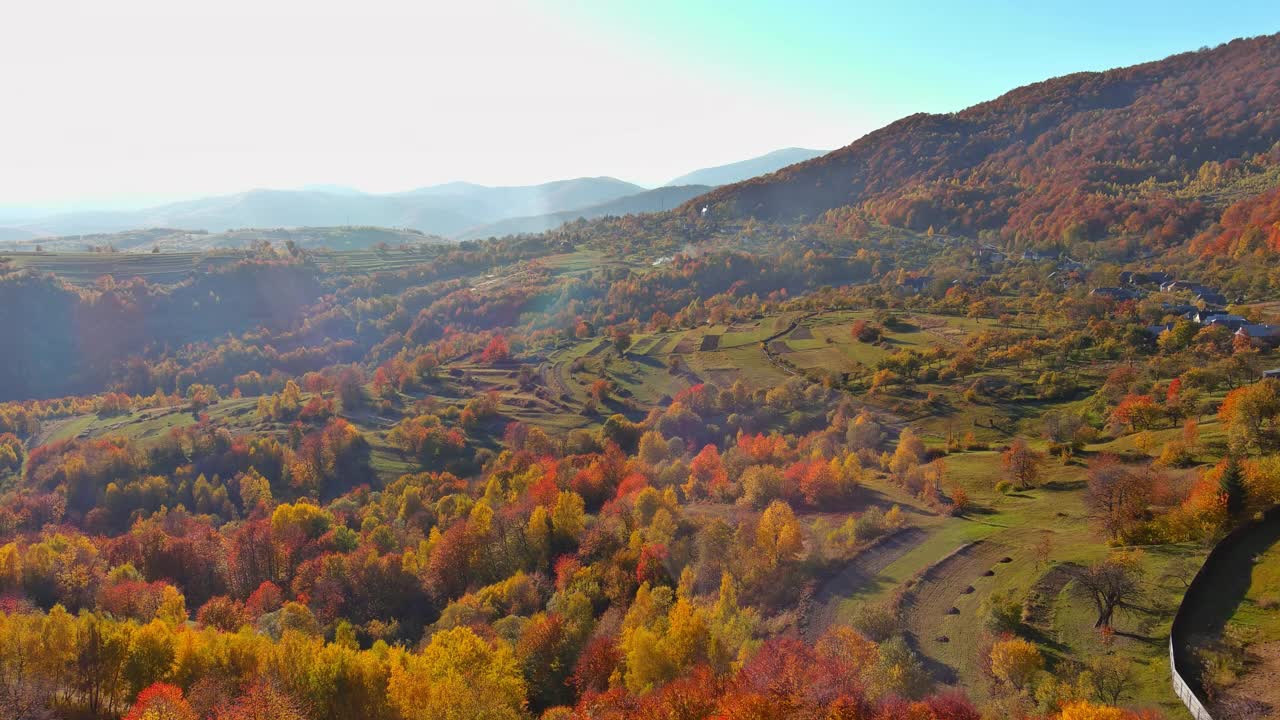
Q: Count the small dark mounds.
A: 5